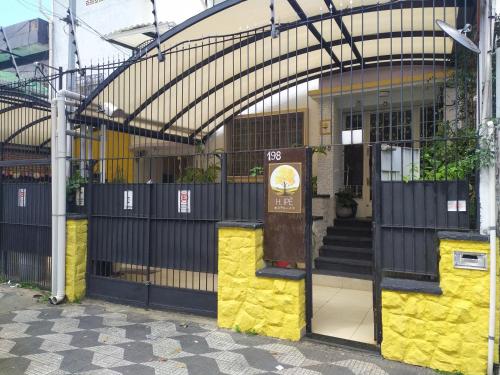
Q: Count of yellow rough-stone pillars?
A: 3